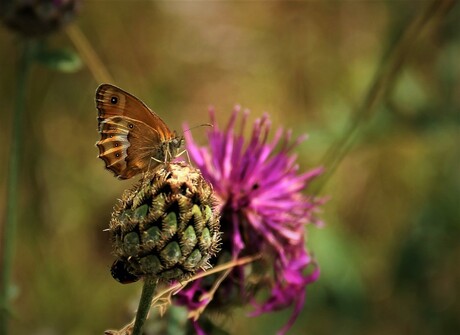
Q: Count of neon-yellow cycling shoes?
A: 0